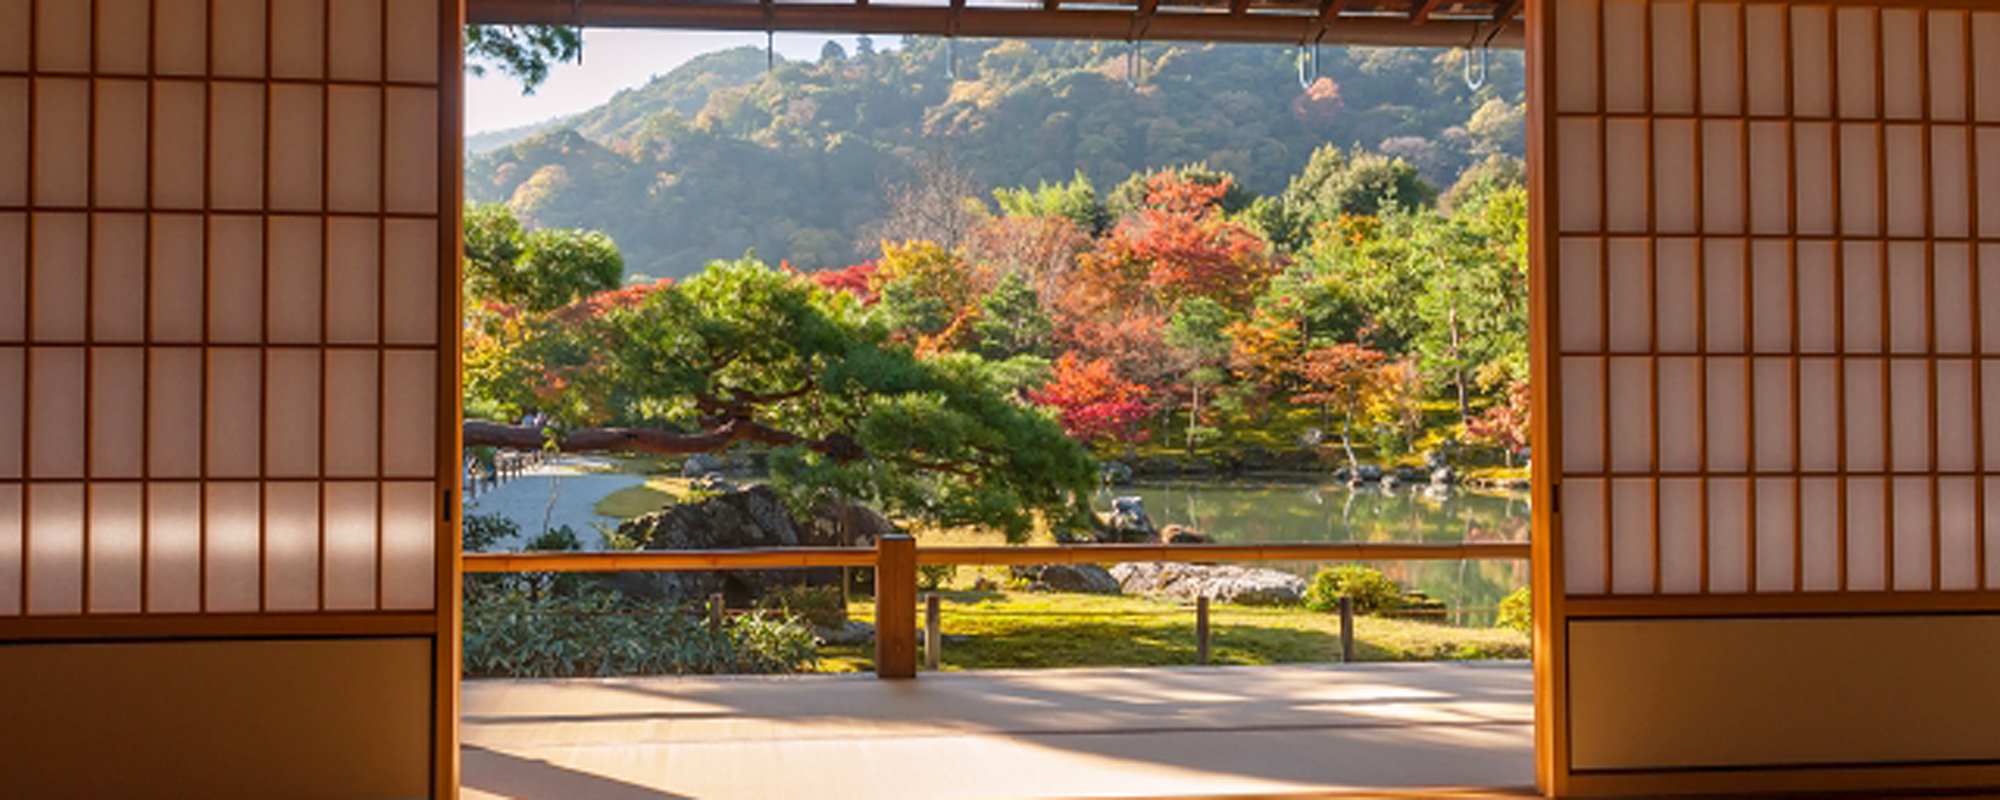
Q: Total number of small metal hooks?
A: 6